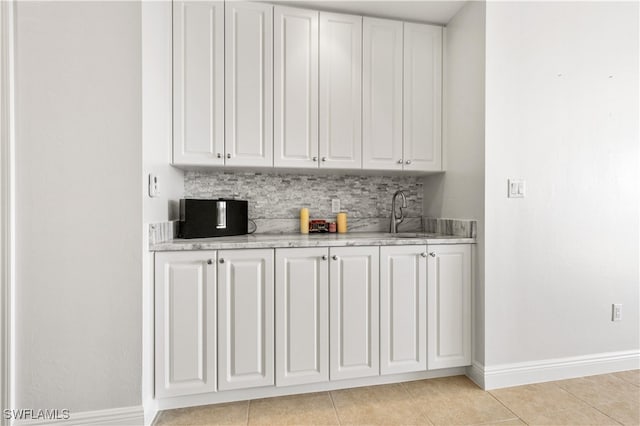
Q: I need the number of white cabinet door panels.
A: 12